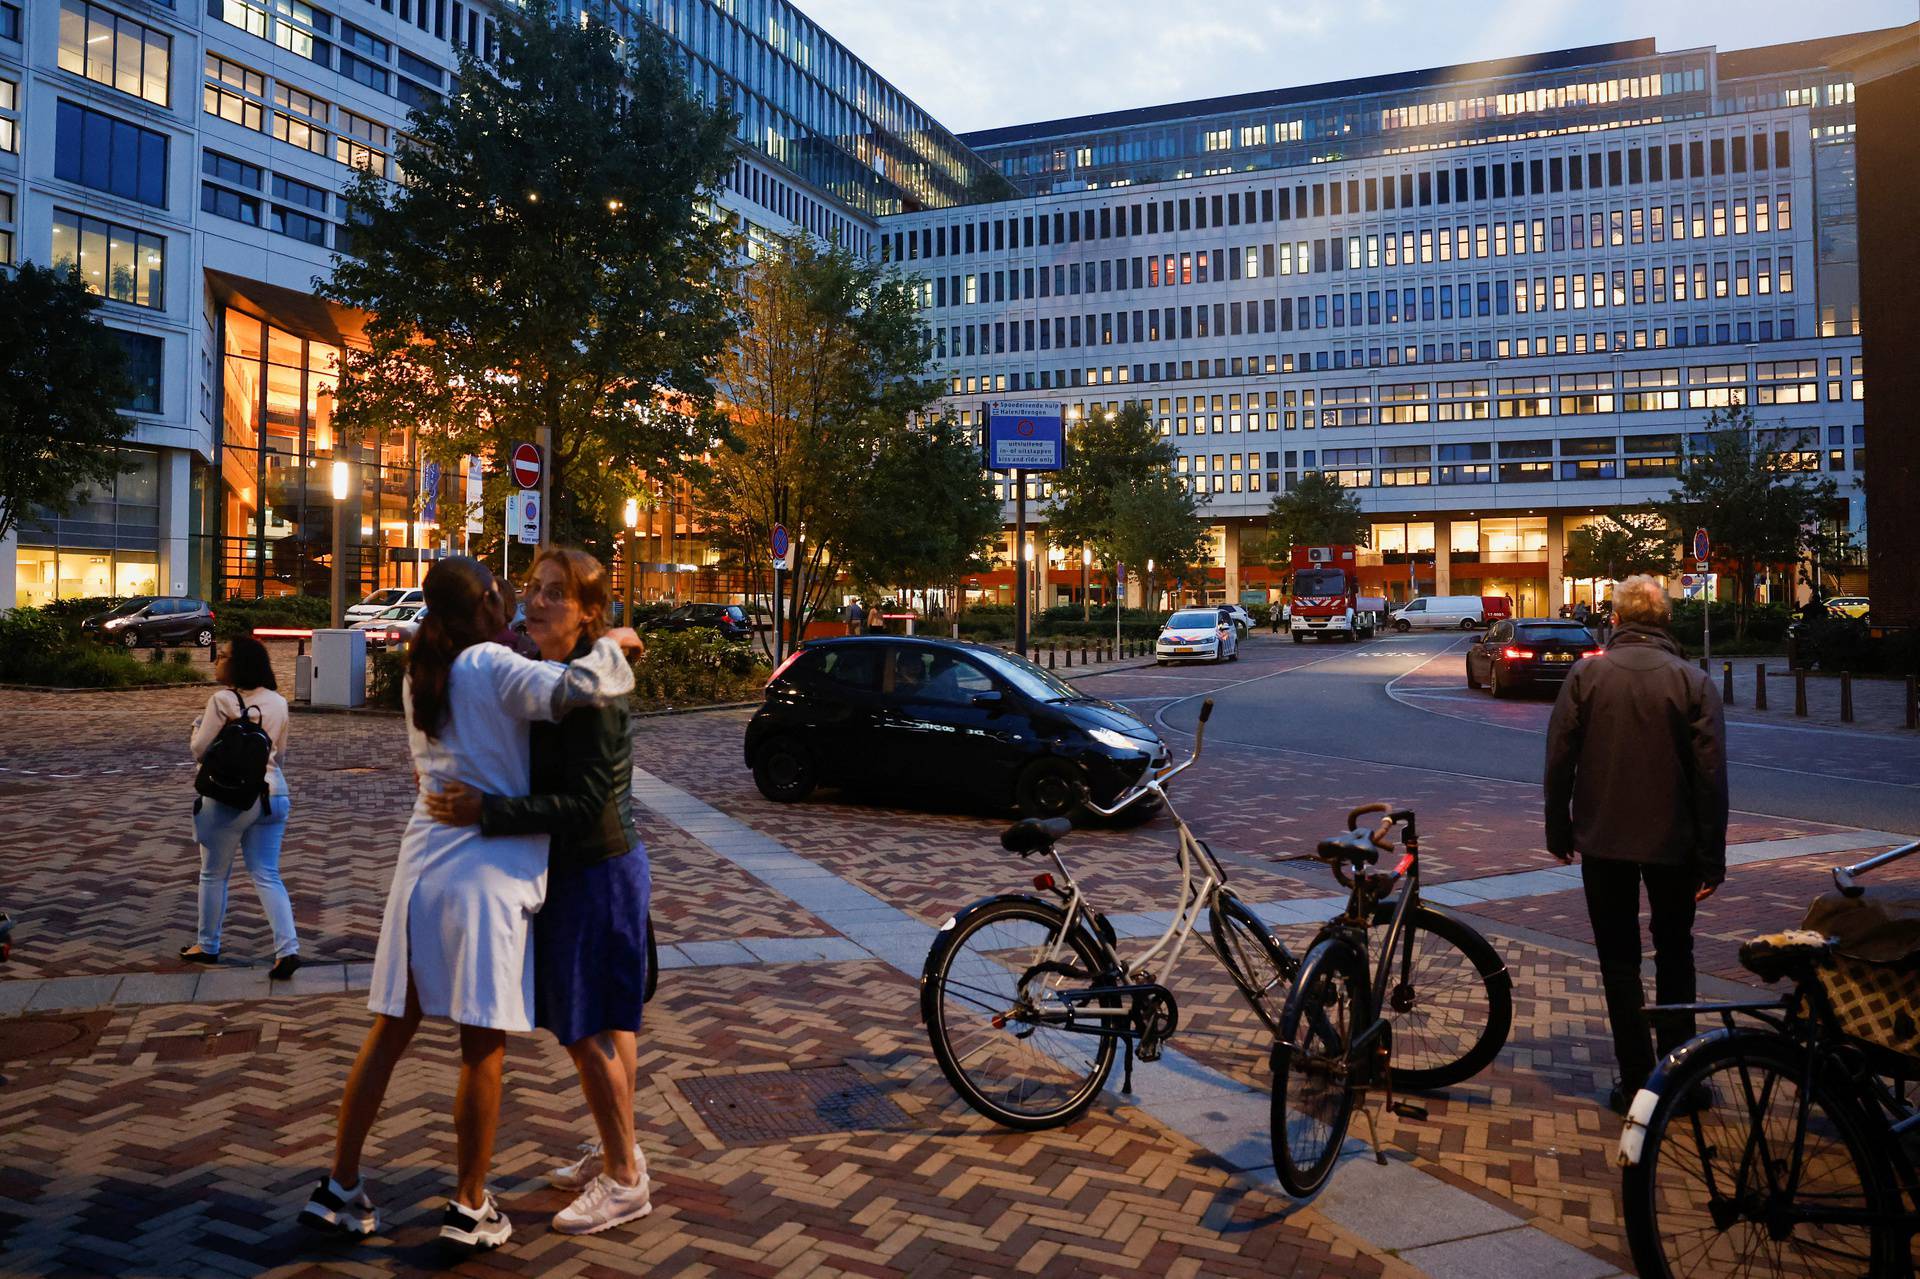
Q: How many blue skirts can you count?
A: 1